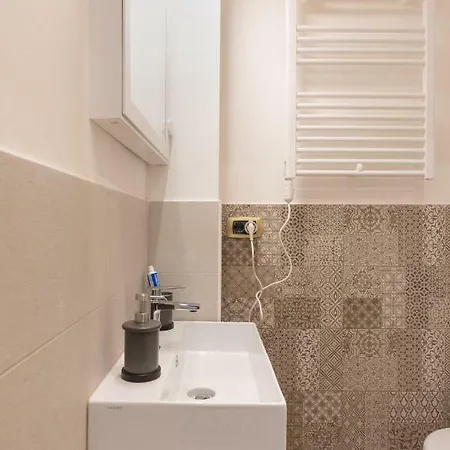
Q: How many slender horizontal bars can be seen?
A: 12